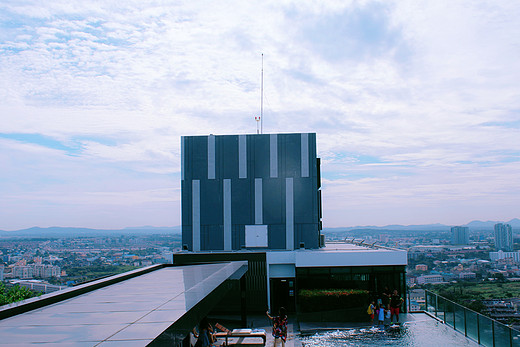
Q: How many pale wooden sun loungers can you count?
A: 1